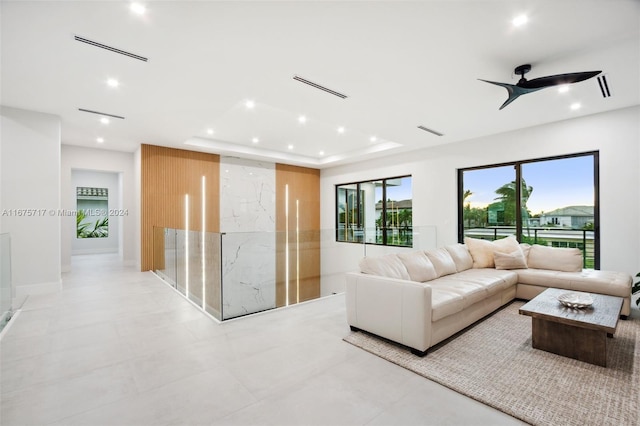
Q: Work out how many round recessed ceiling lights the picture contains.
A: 15